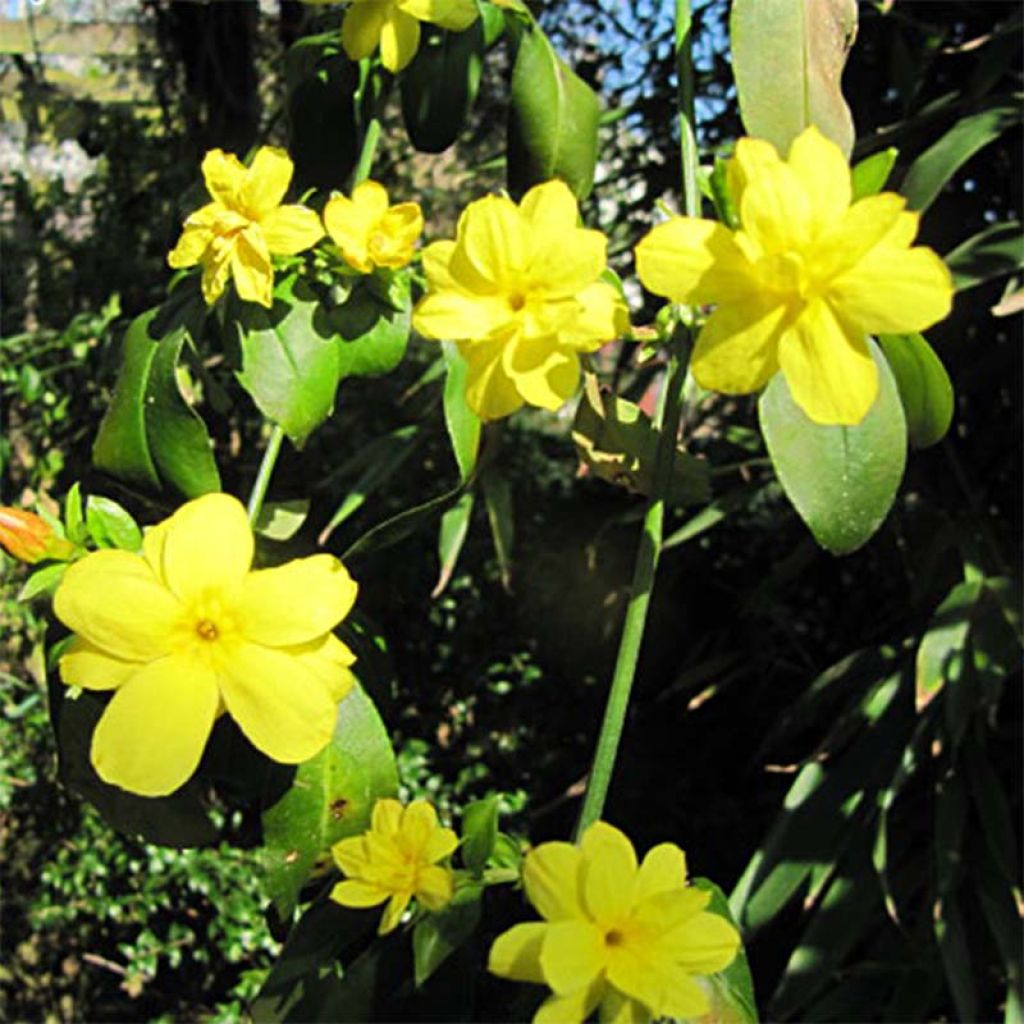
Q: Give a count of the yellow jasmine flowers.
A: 8